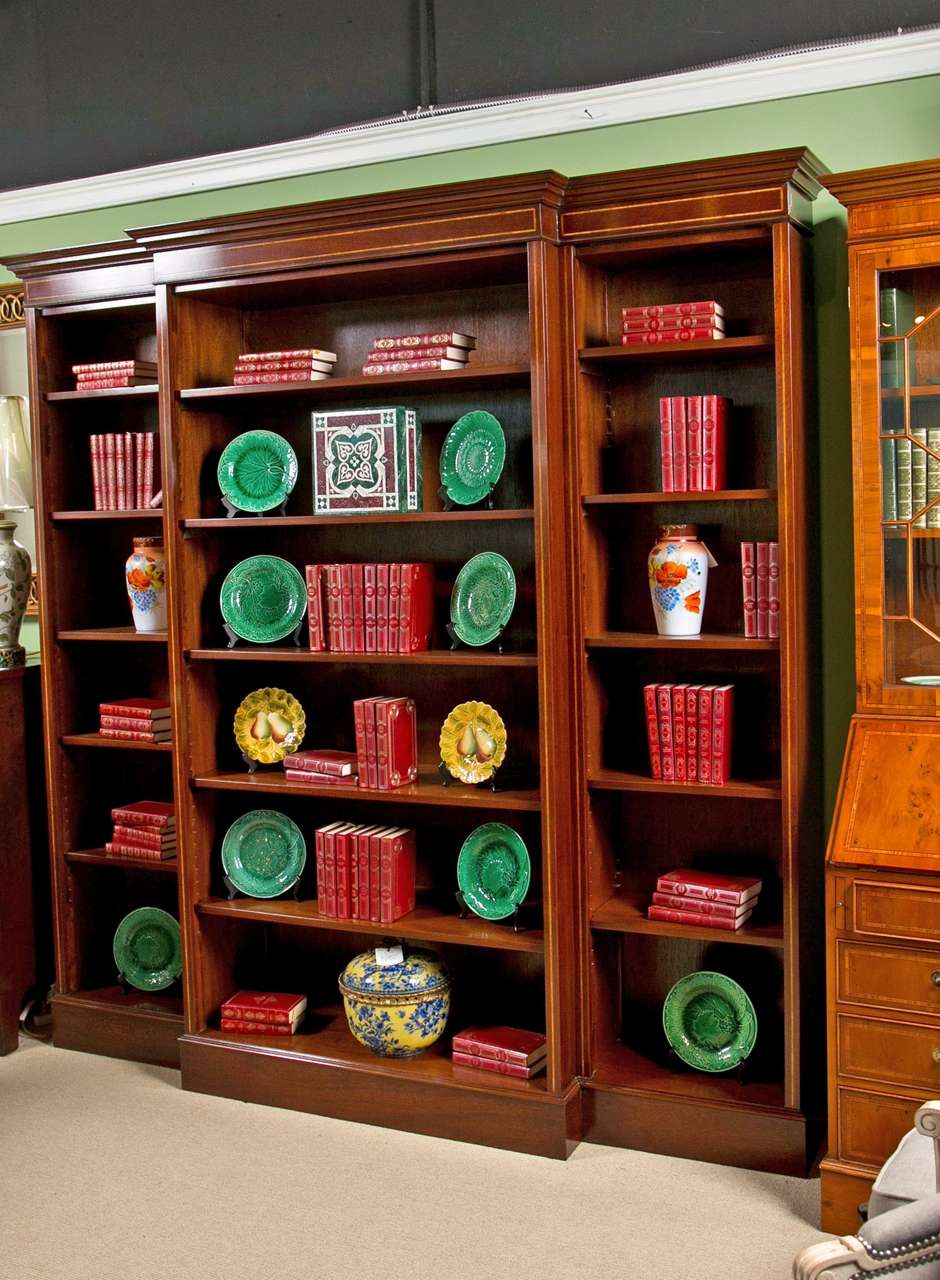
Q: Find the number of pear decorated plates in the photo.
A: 2